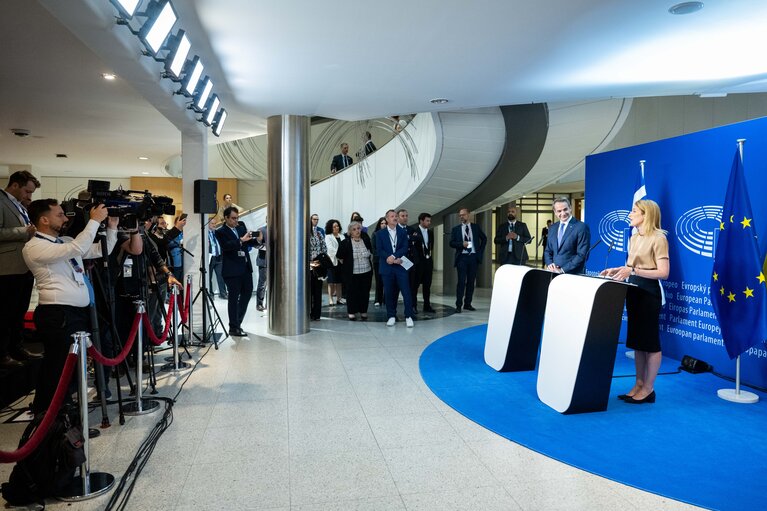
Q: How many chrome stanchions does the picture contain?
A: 4